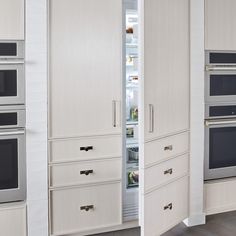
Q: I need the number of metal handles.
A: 12